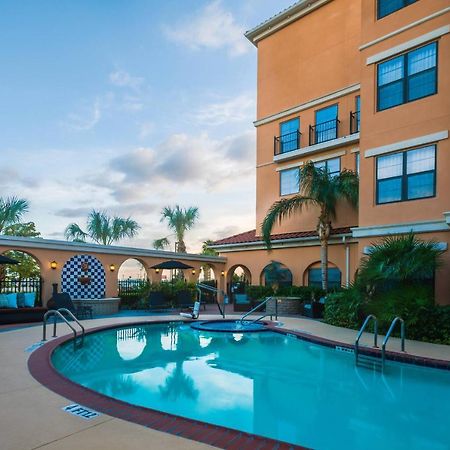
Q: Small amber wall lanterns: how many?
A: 5